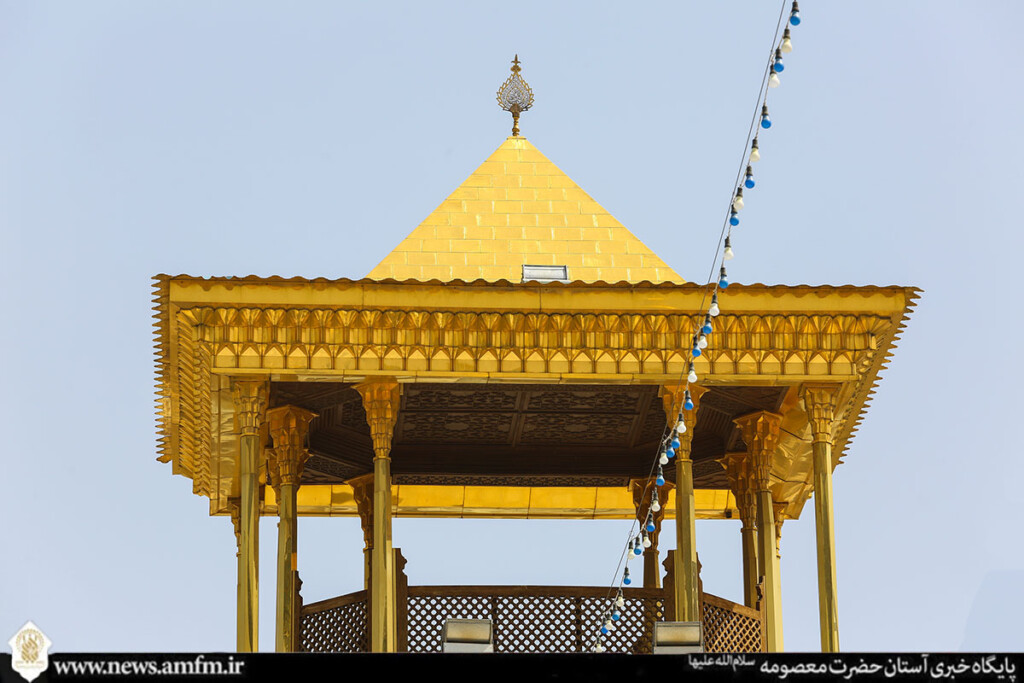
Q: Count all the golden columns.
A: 12